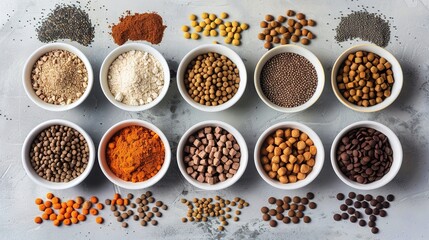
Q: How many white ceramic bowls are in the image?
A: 10